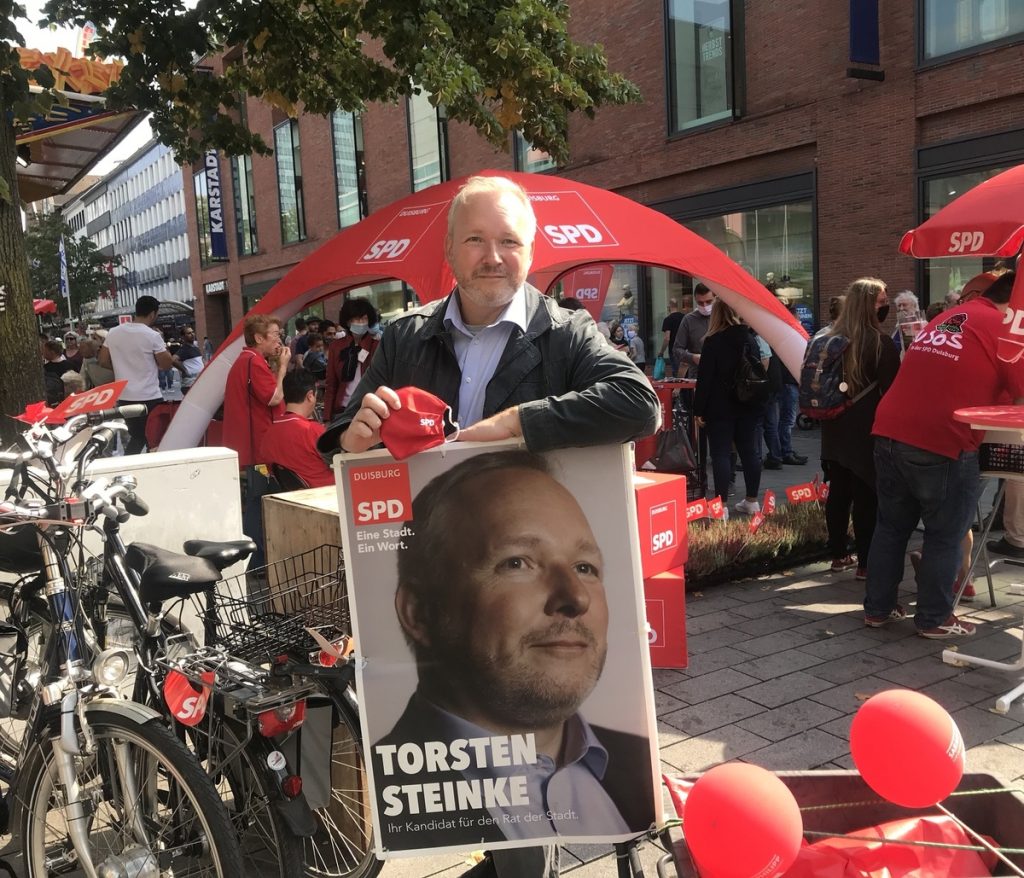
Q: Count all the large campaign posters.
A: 1